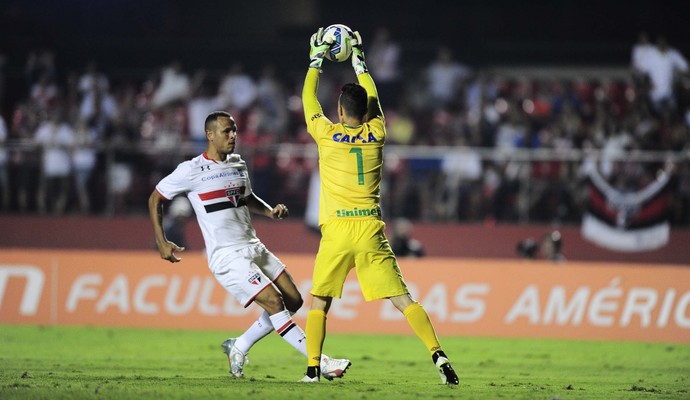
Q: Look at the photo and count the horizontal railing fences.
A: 1